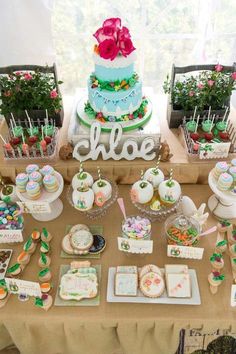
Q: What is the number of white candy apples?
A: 6